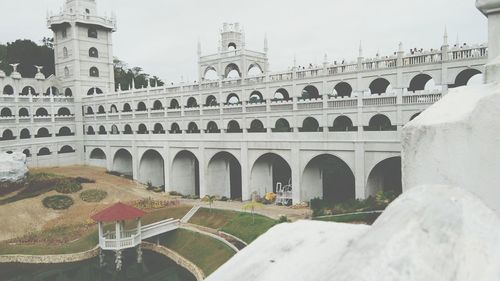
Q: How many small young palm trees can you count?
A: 2